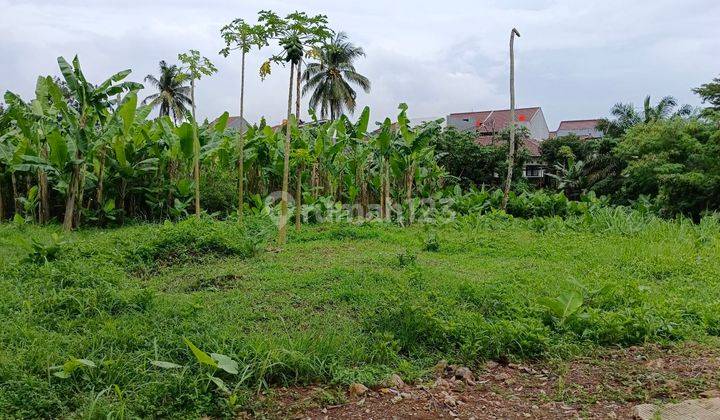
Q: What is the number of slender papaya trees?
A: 4